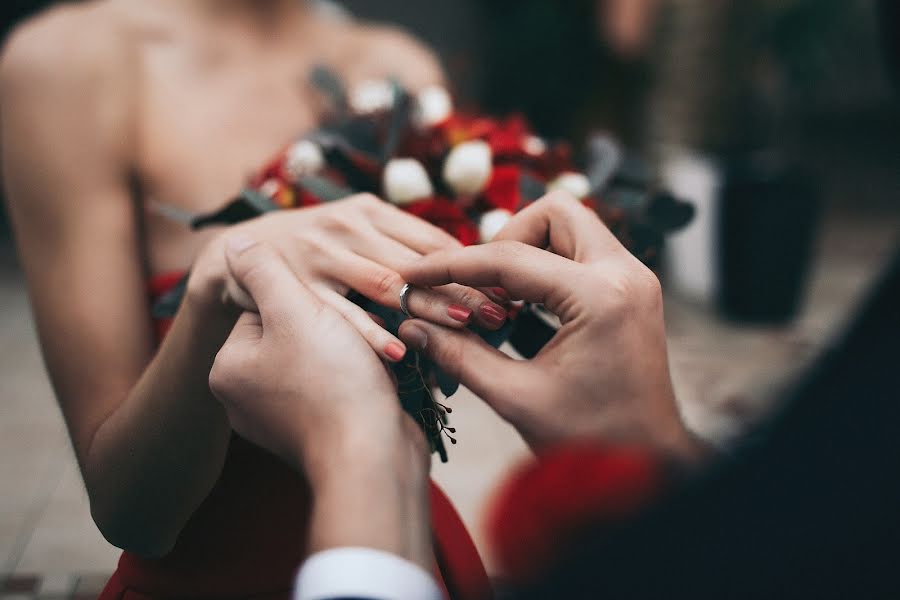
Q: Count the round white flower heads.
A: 8